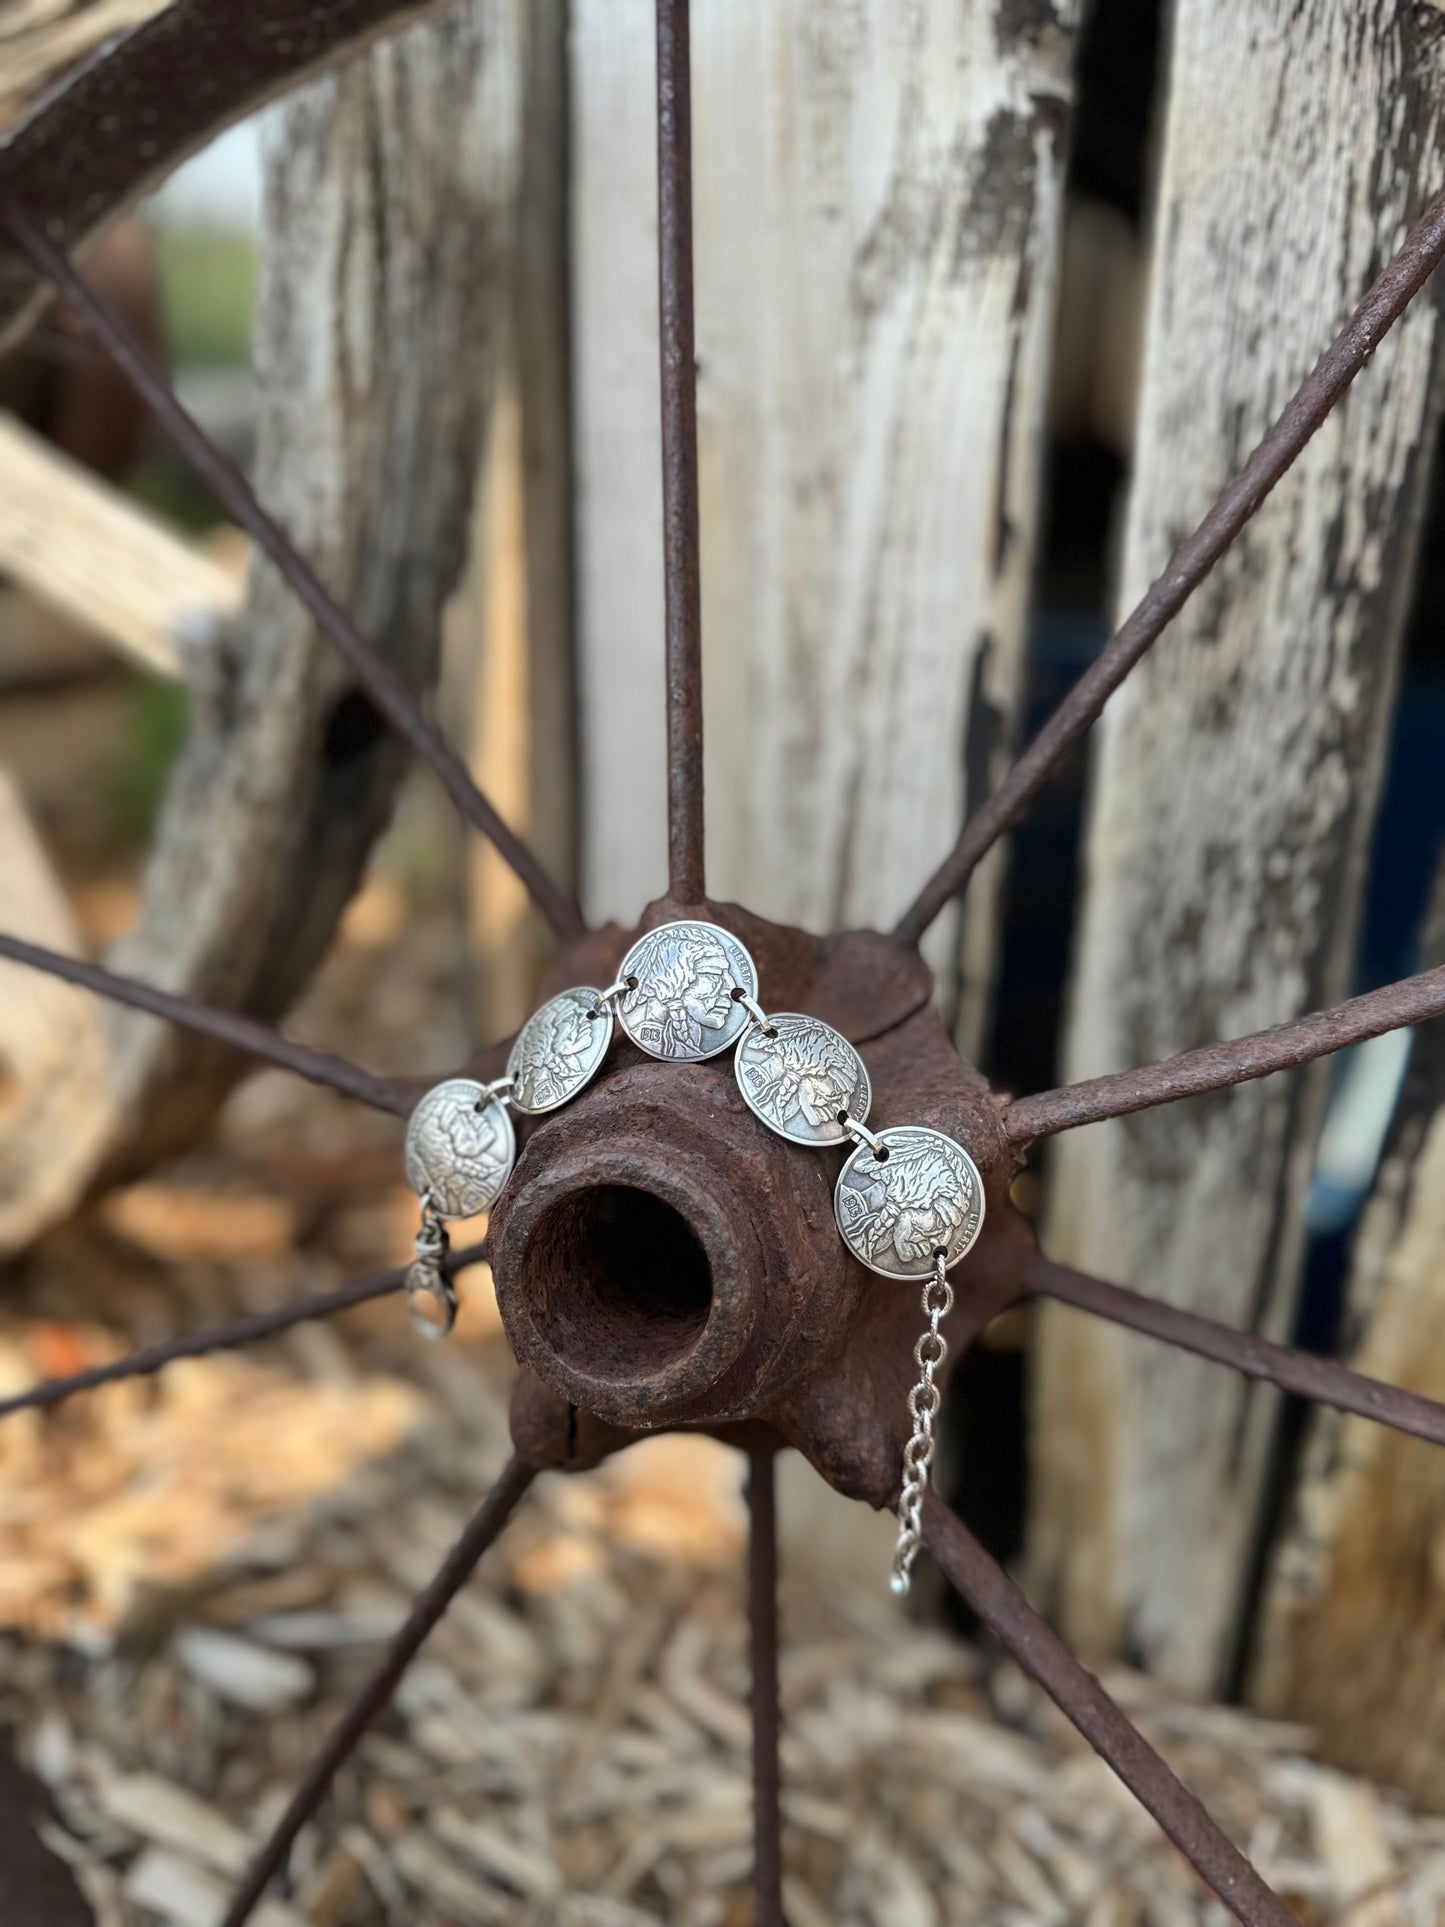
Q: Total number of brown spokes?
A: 10